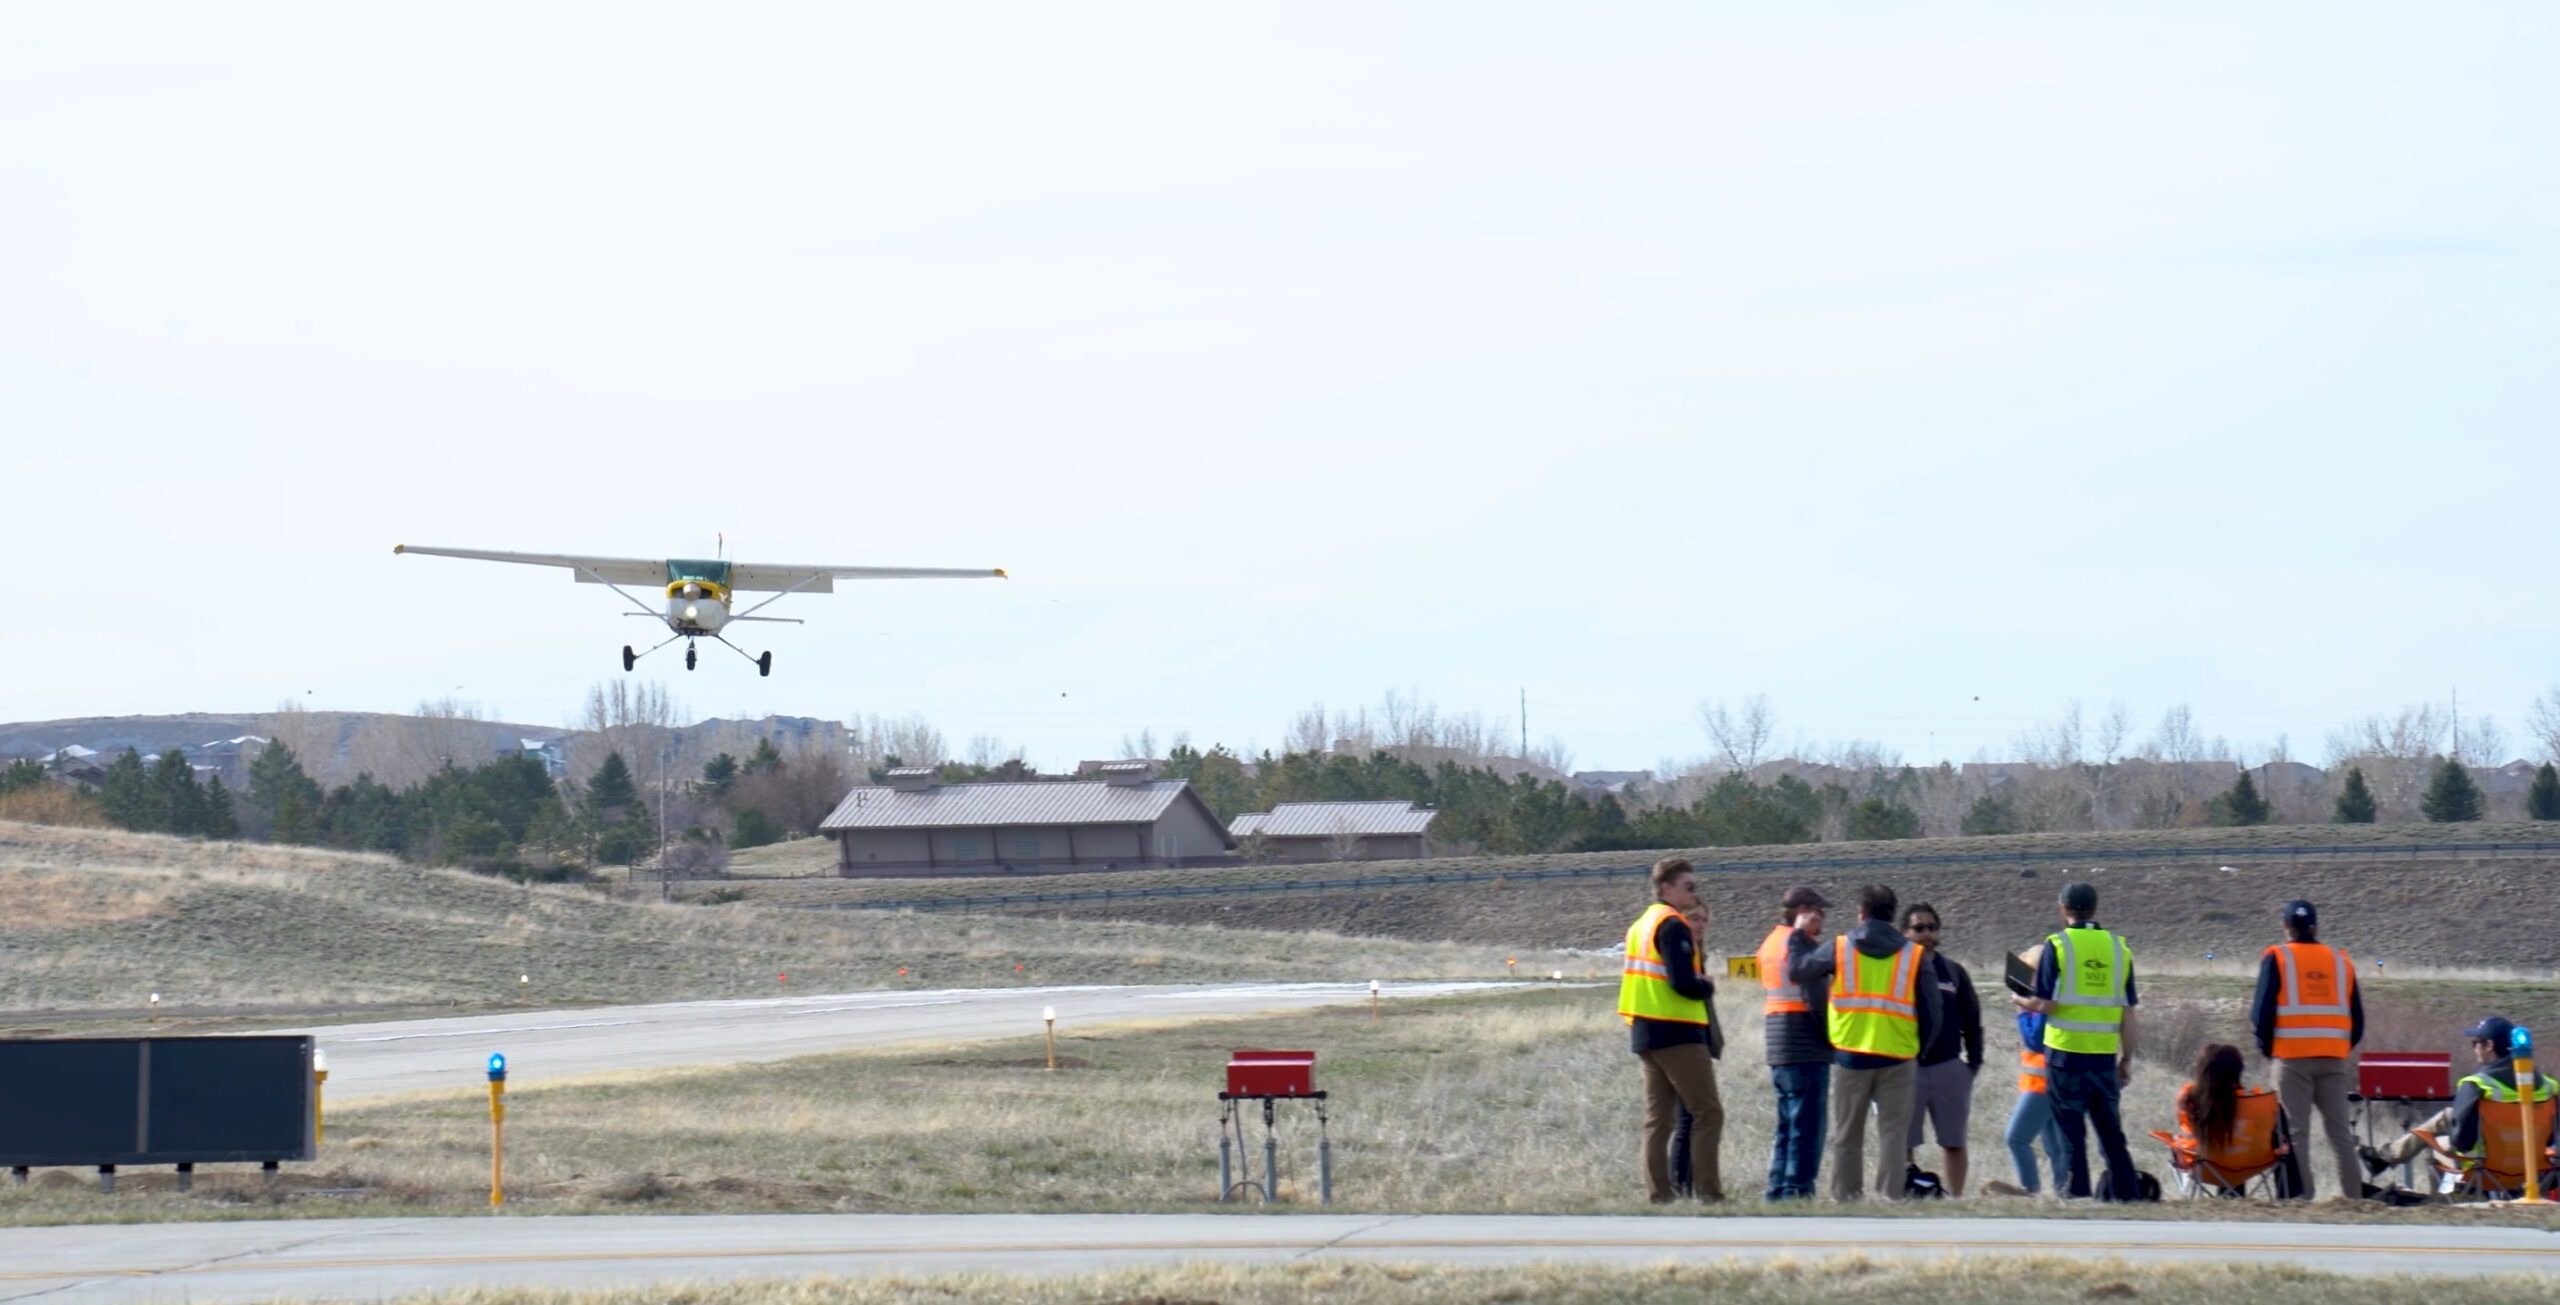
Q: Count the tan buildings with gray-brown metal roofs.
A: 2